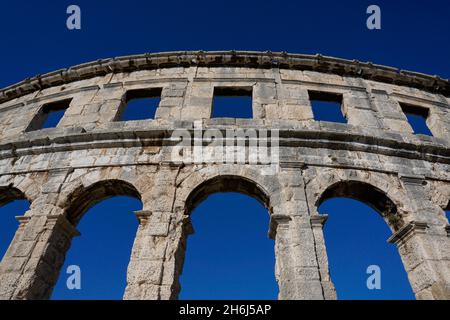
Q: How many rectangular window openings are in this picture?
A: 5